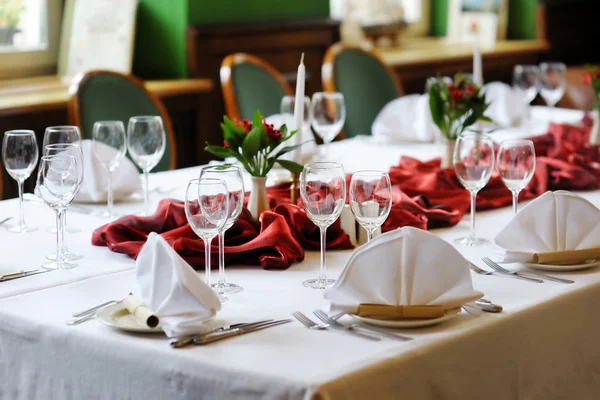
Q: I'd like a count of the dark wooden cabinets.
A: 1